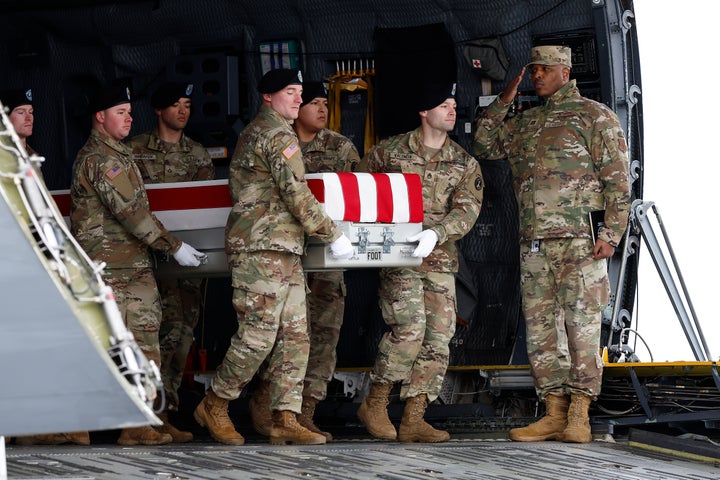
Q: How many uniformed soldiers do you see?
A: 7